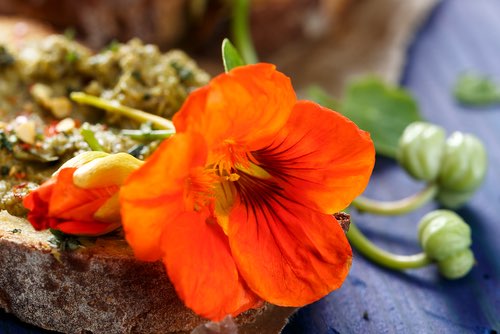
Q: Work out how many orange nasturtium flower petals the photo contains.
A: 5